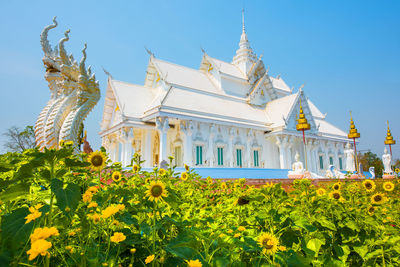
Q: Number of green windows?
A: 7